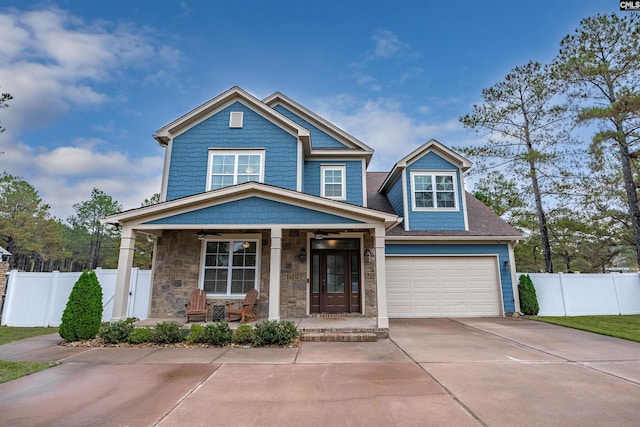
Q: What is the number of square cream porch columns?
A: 3